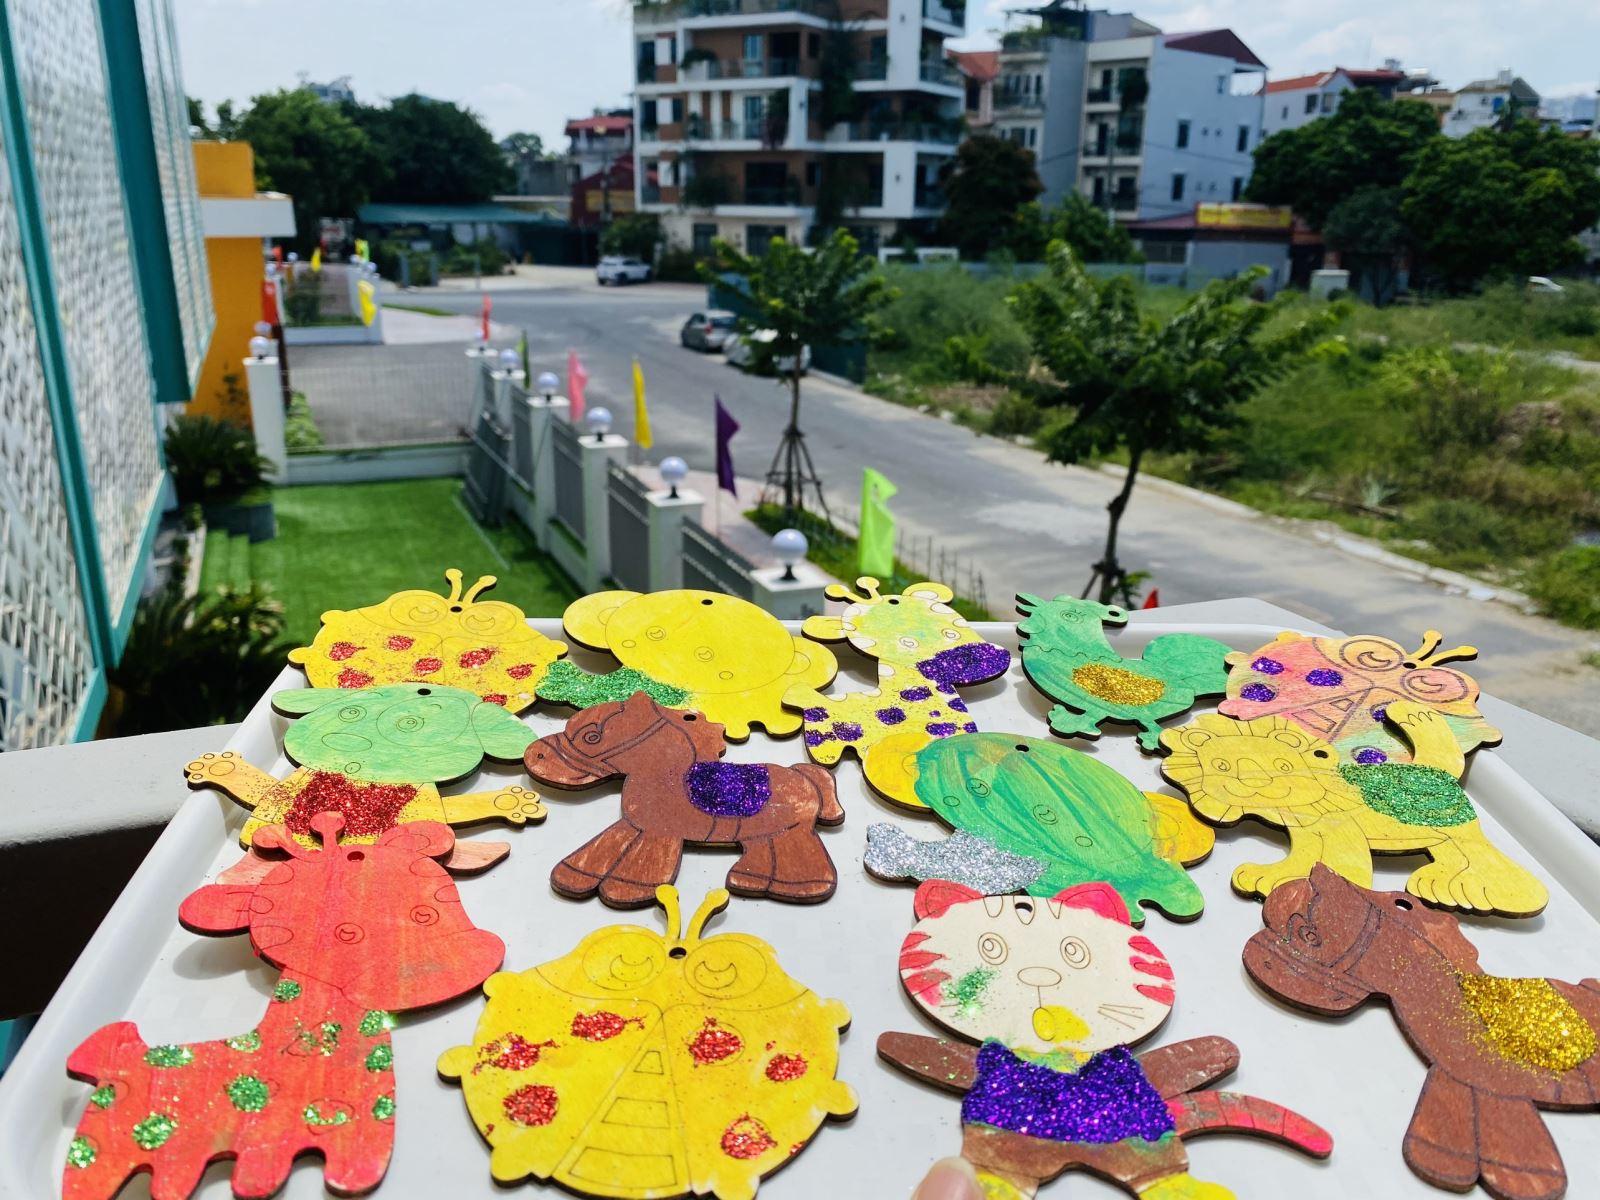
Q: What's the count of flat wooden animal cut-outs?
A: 13